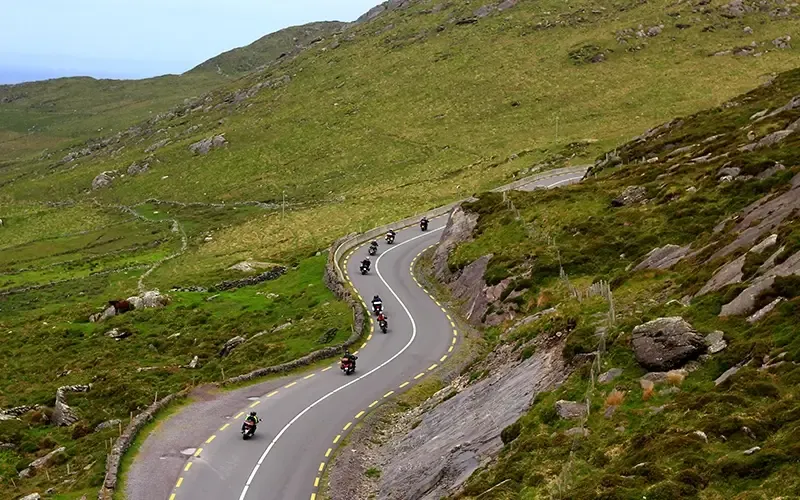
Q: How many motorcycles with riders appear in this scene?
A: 8